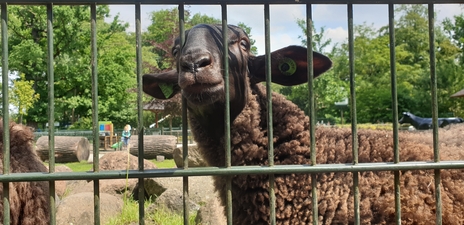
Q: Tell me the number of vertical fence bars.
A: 11